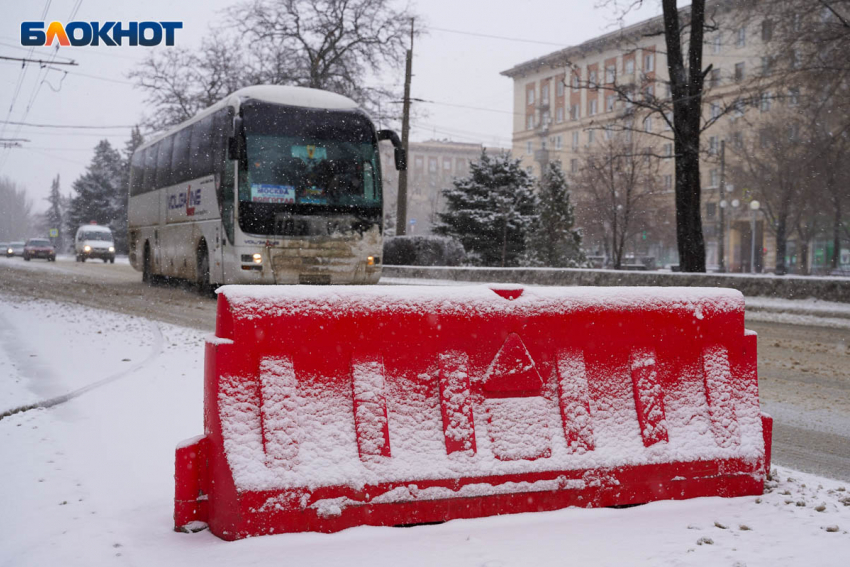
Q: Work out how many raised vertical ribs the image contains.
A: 6